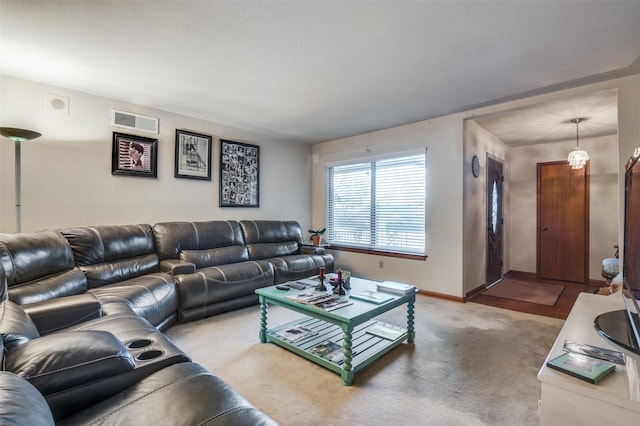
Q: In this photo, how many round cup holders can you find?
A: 2